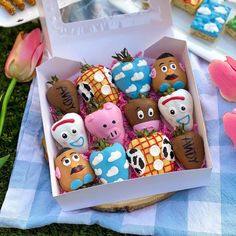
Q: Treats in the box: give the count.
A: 12